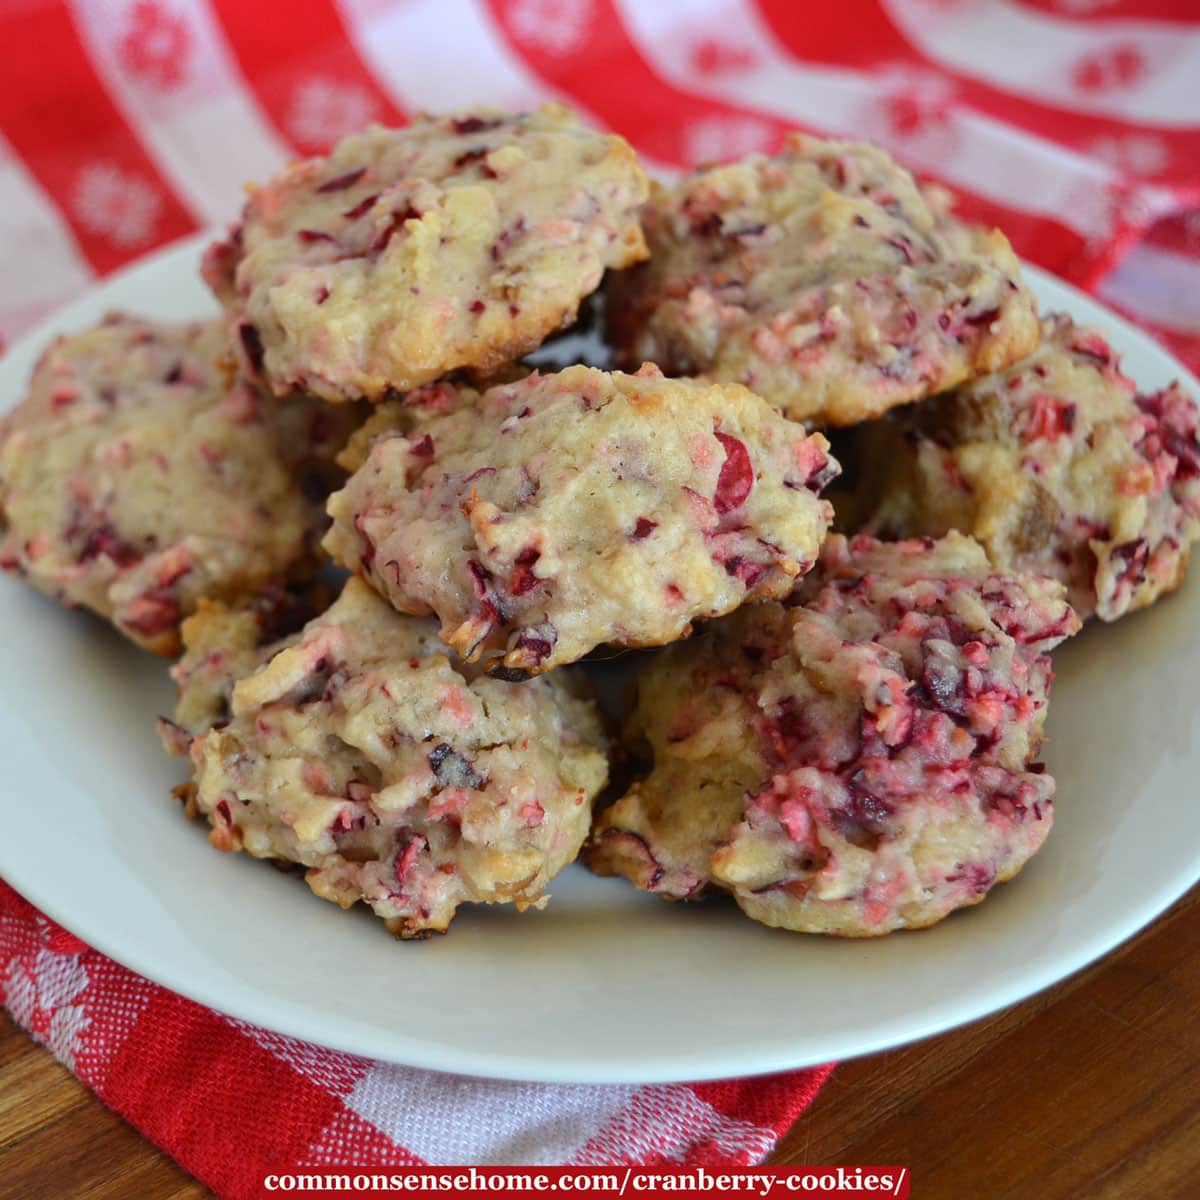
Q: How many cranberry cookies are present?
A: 7